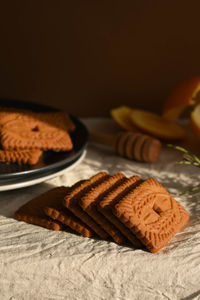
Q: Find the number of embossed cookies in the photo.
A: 9